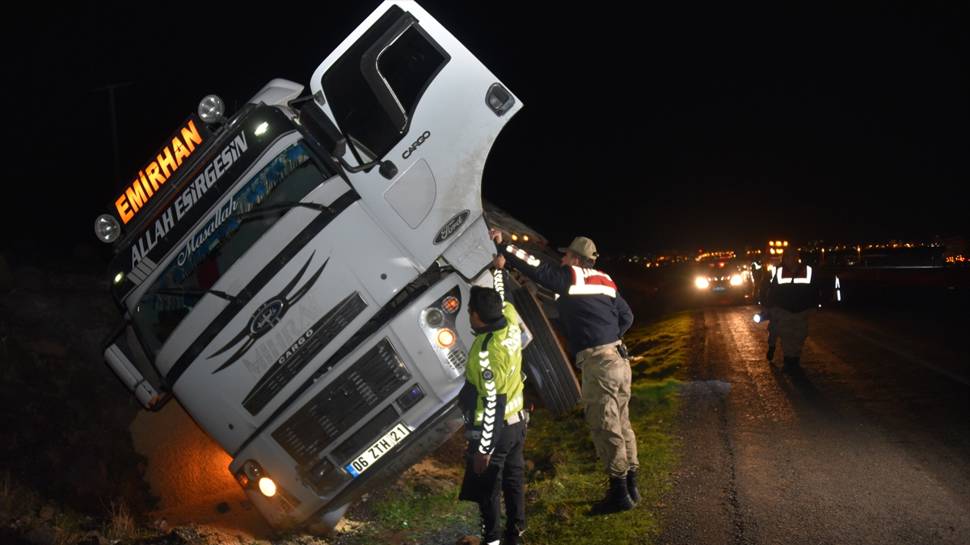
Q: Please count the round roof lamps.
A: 2